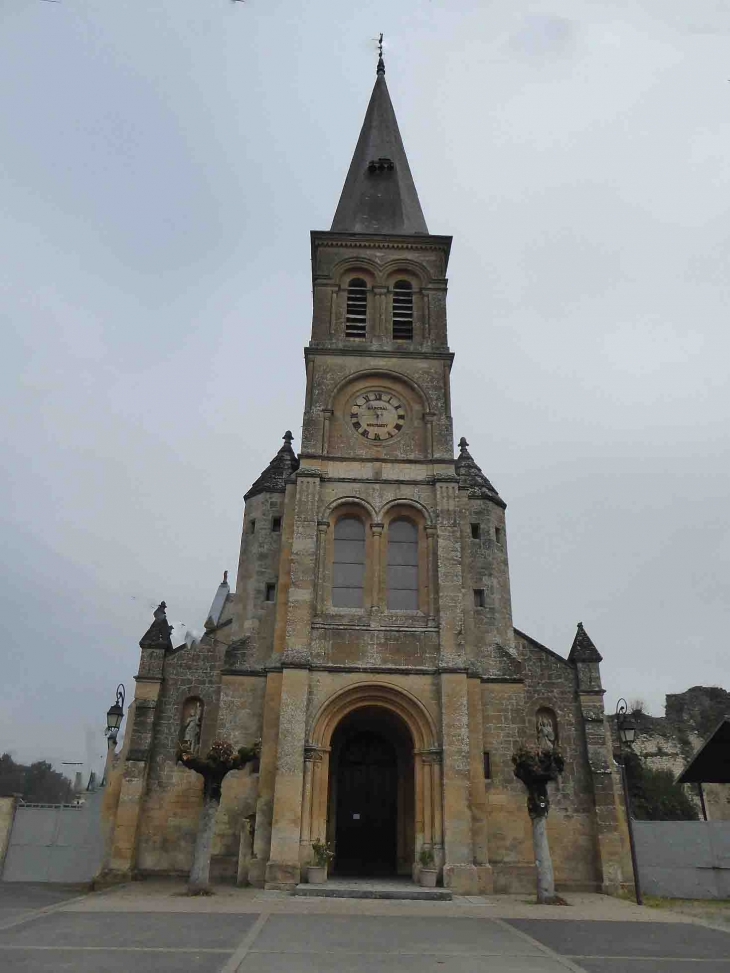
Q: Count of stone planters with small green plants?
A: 2